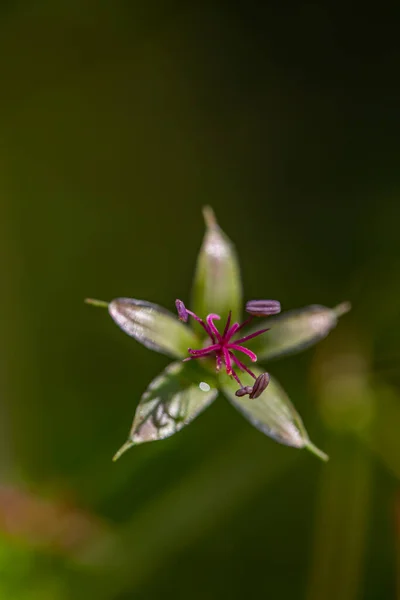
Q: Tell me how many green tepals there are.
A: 5